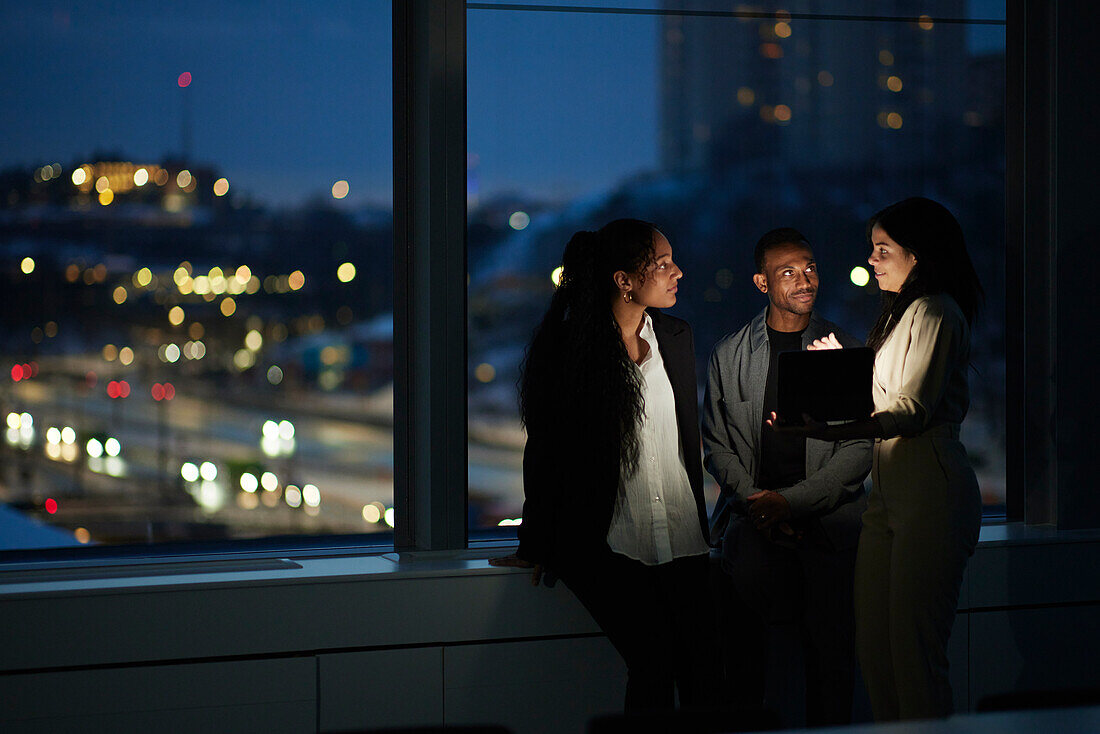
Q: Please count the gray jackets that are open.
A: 1